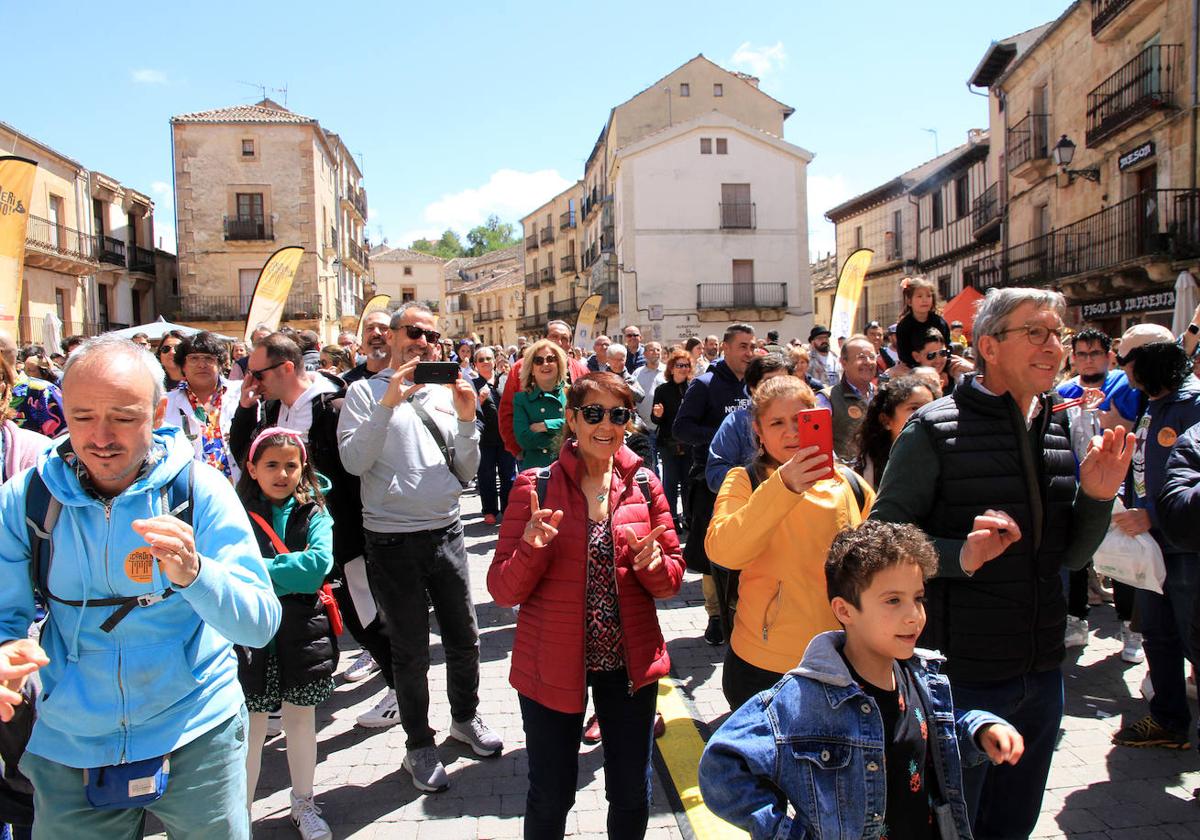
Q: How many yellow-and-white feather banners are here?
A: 5